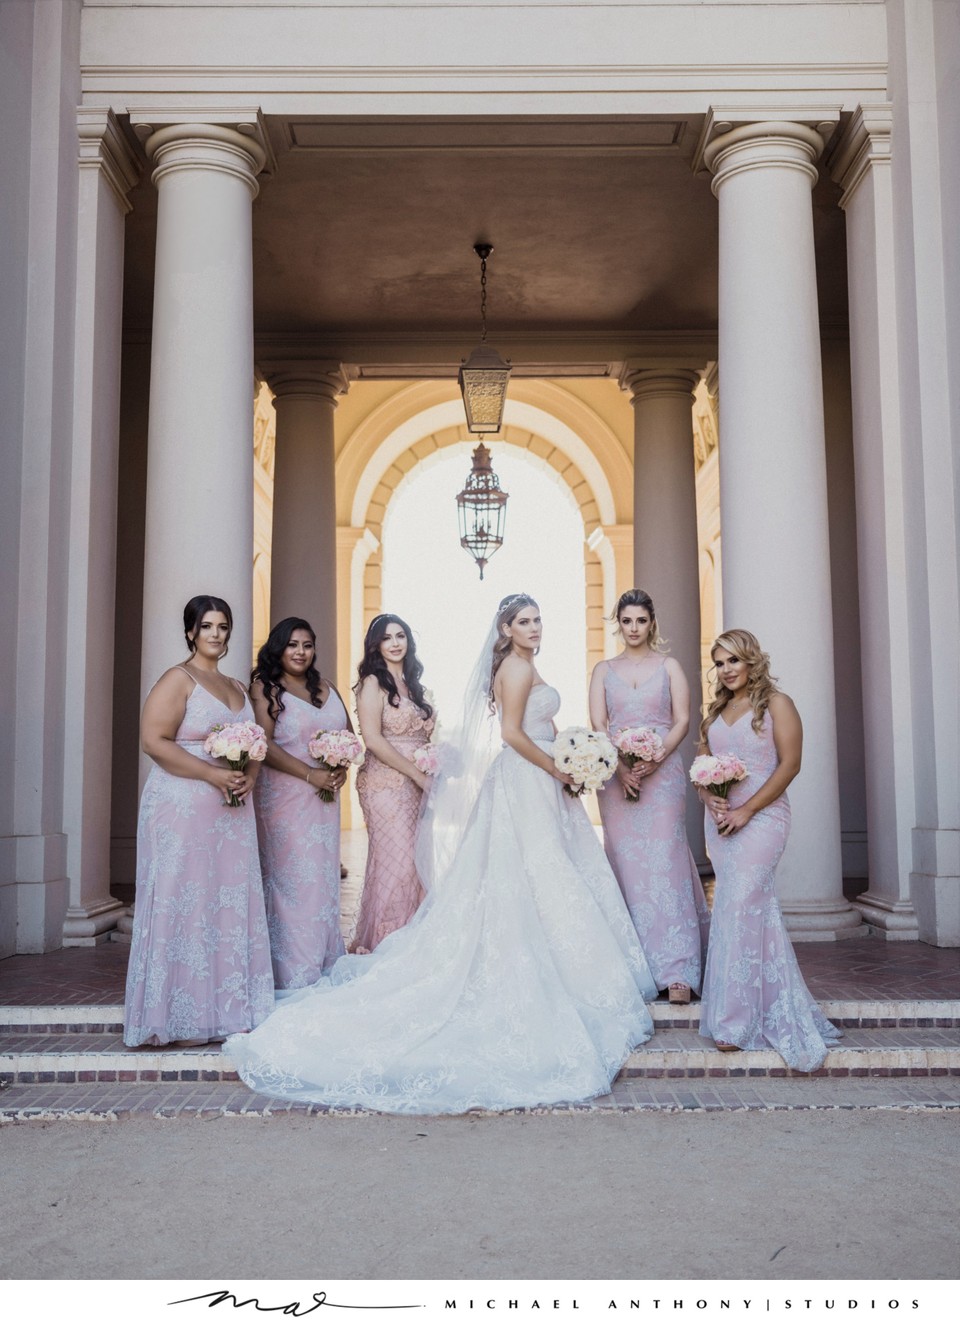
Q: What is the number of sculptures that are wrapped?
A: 0